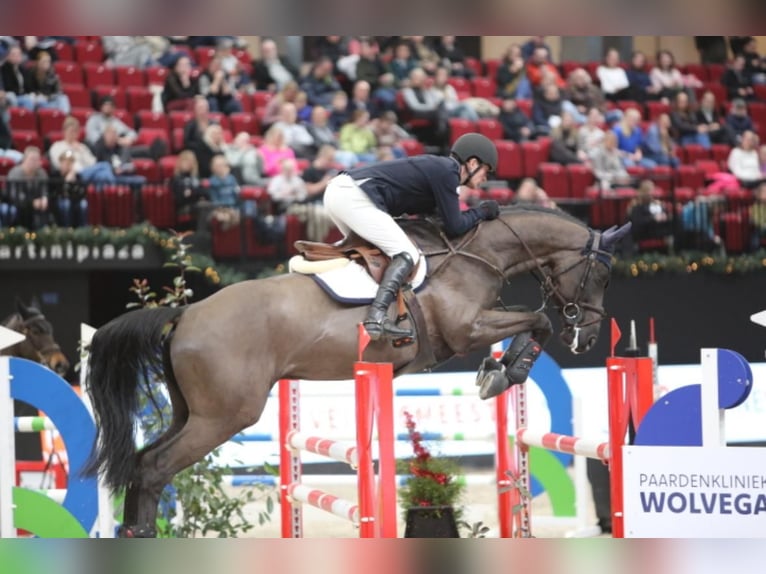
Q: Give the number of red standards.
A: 4